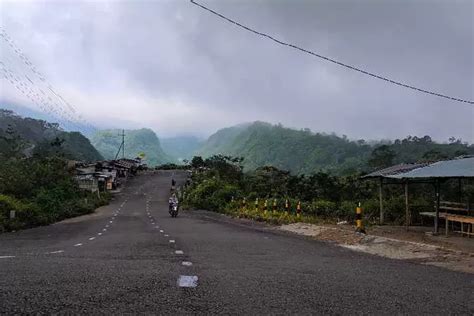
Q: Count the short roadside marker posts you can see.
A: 8